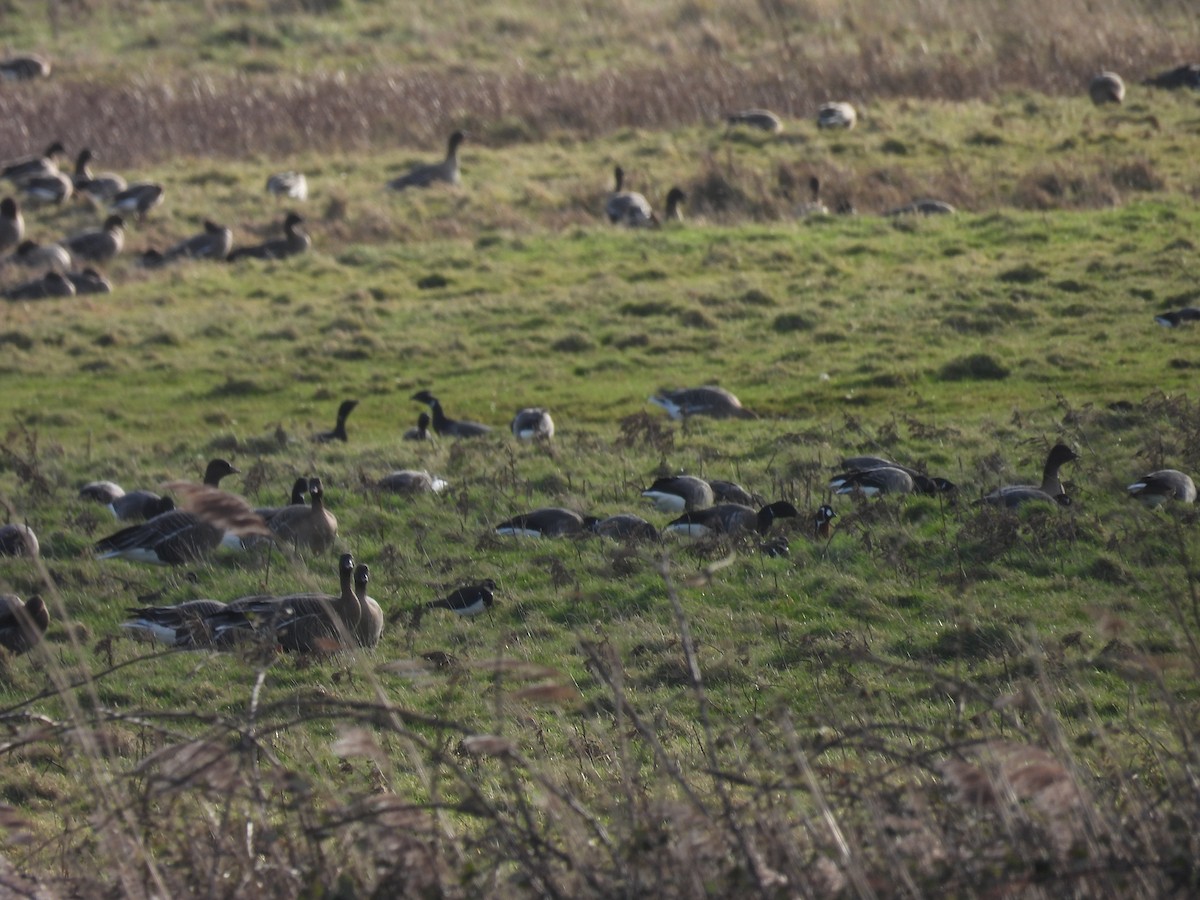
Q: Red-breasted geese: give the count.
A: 1